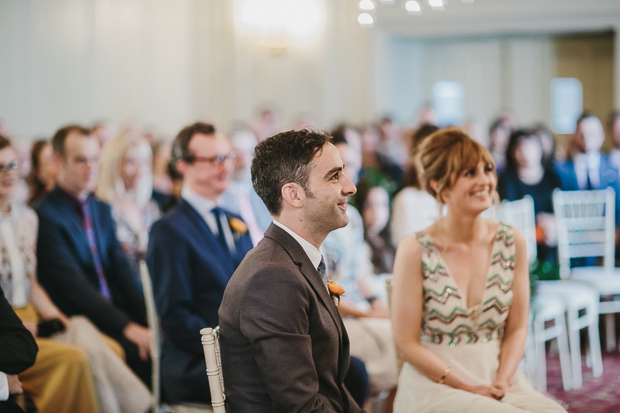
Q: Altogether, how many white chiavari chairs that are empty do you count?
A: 3